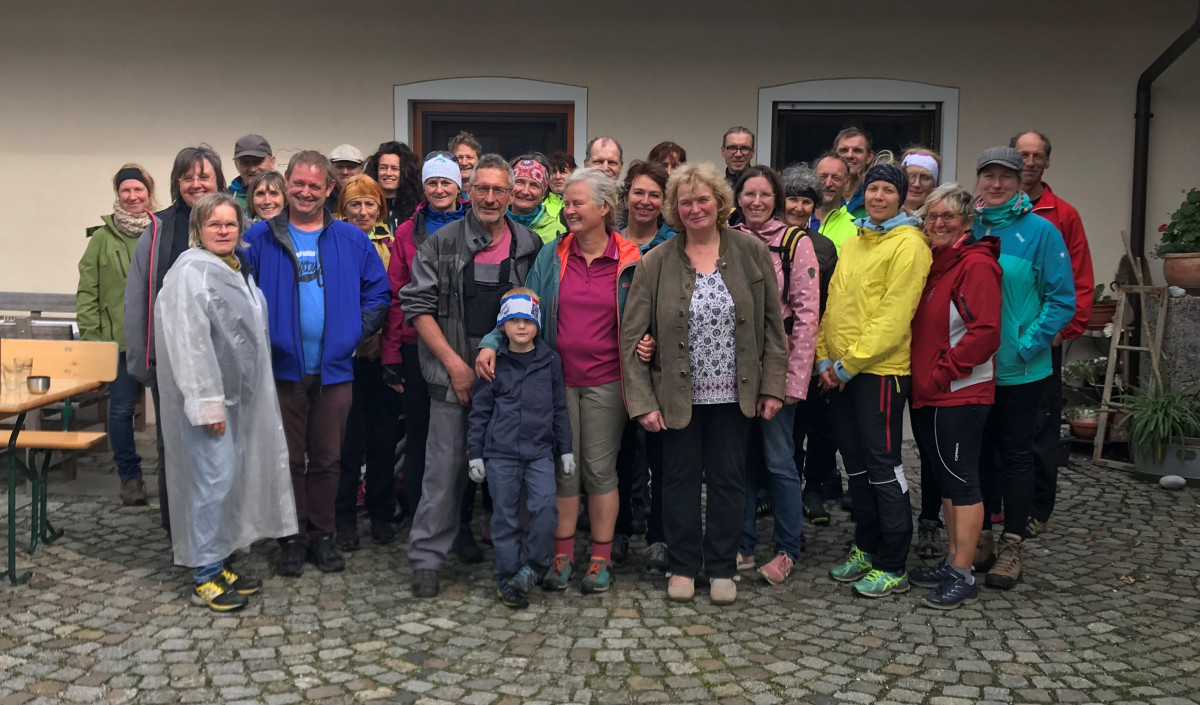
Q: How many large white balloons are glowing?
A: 0